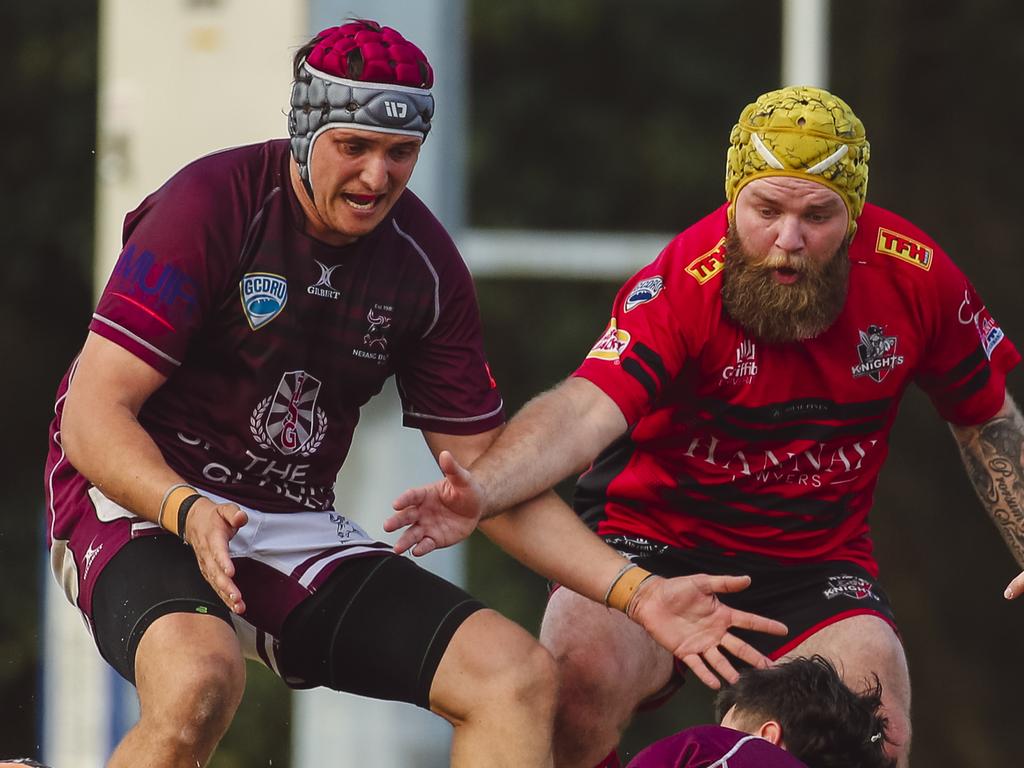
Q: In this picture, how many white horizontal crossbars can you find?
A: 1